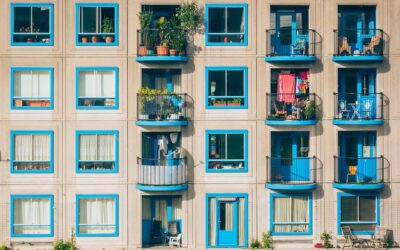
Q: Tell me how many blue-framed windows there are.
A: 13